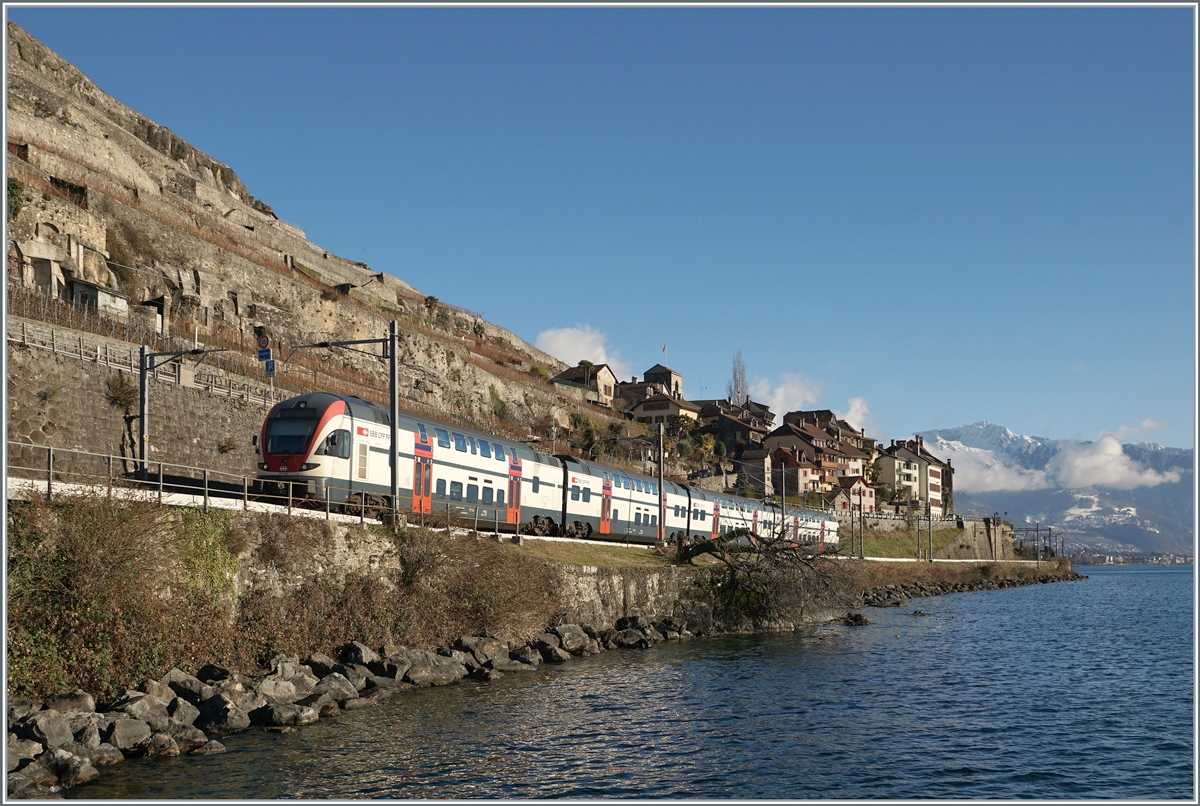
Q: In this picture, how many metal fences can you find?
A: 2